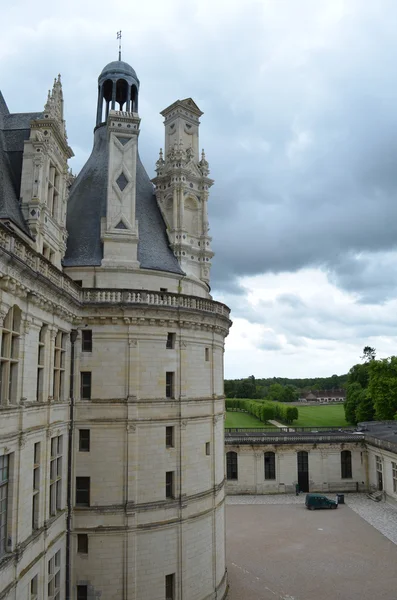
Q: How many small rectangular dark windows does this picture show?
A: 13